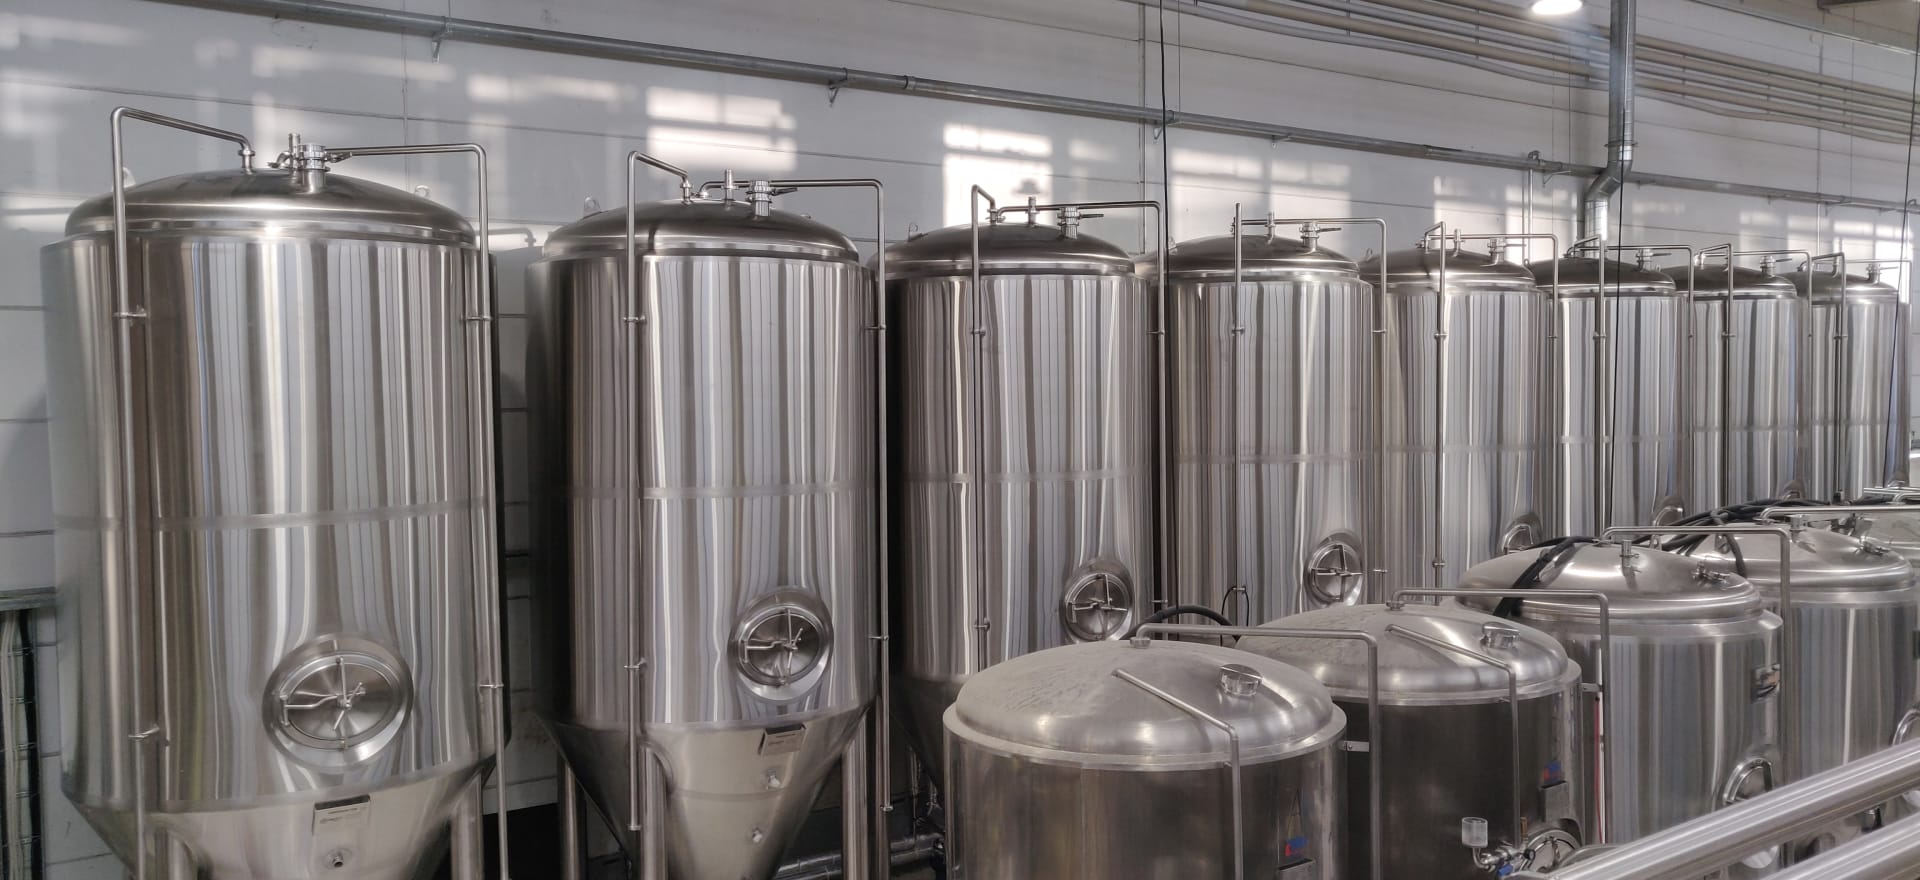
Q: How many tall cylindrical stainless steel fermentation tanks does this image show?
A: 8